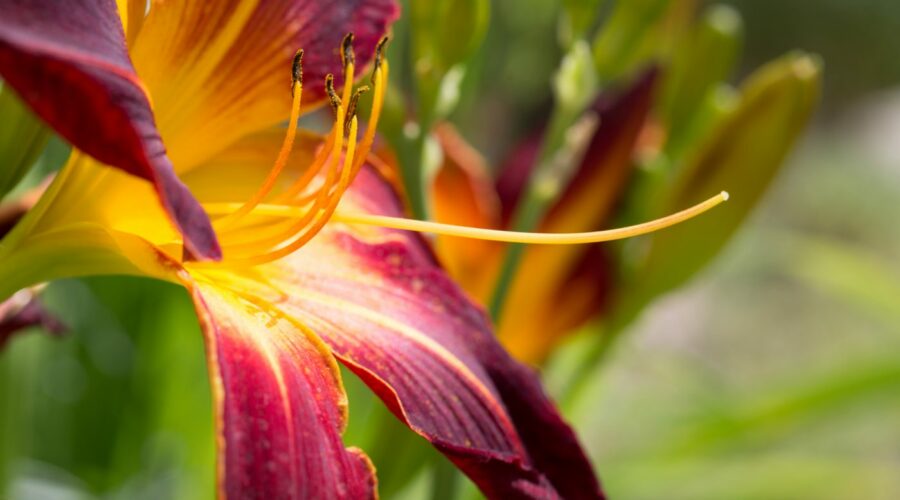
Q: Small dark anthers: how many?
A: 5